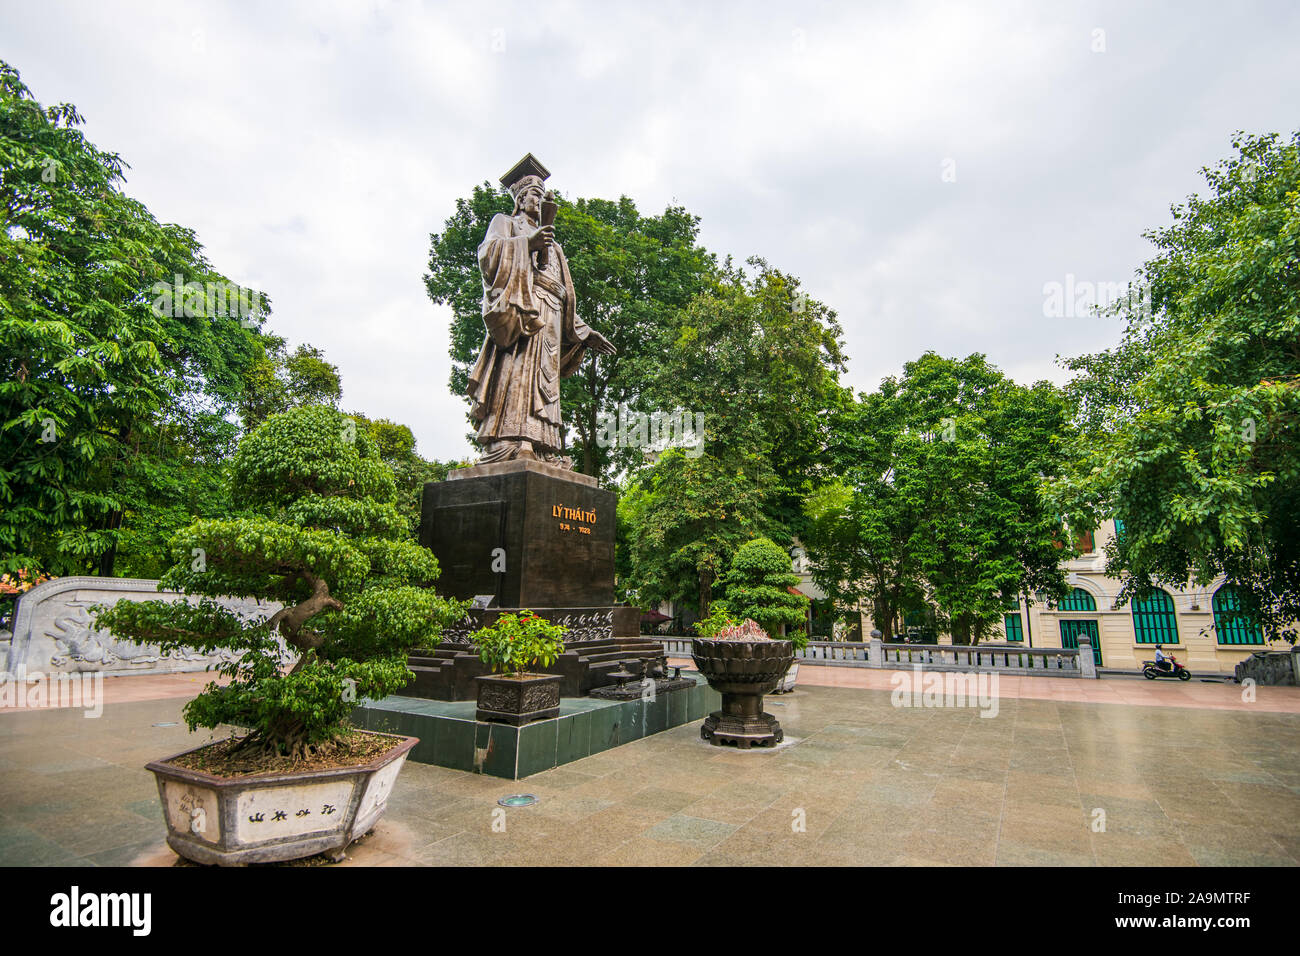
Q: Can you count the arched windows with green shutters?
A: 3